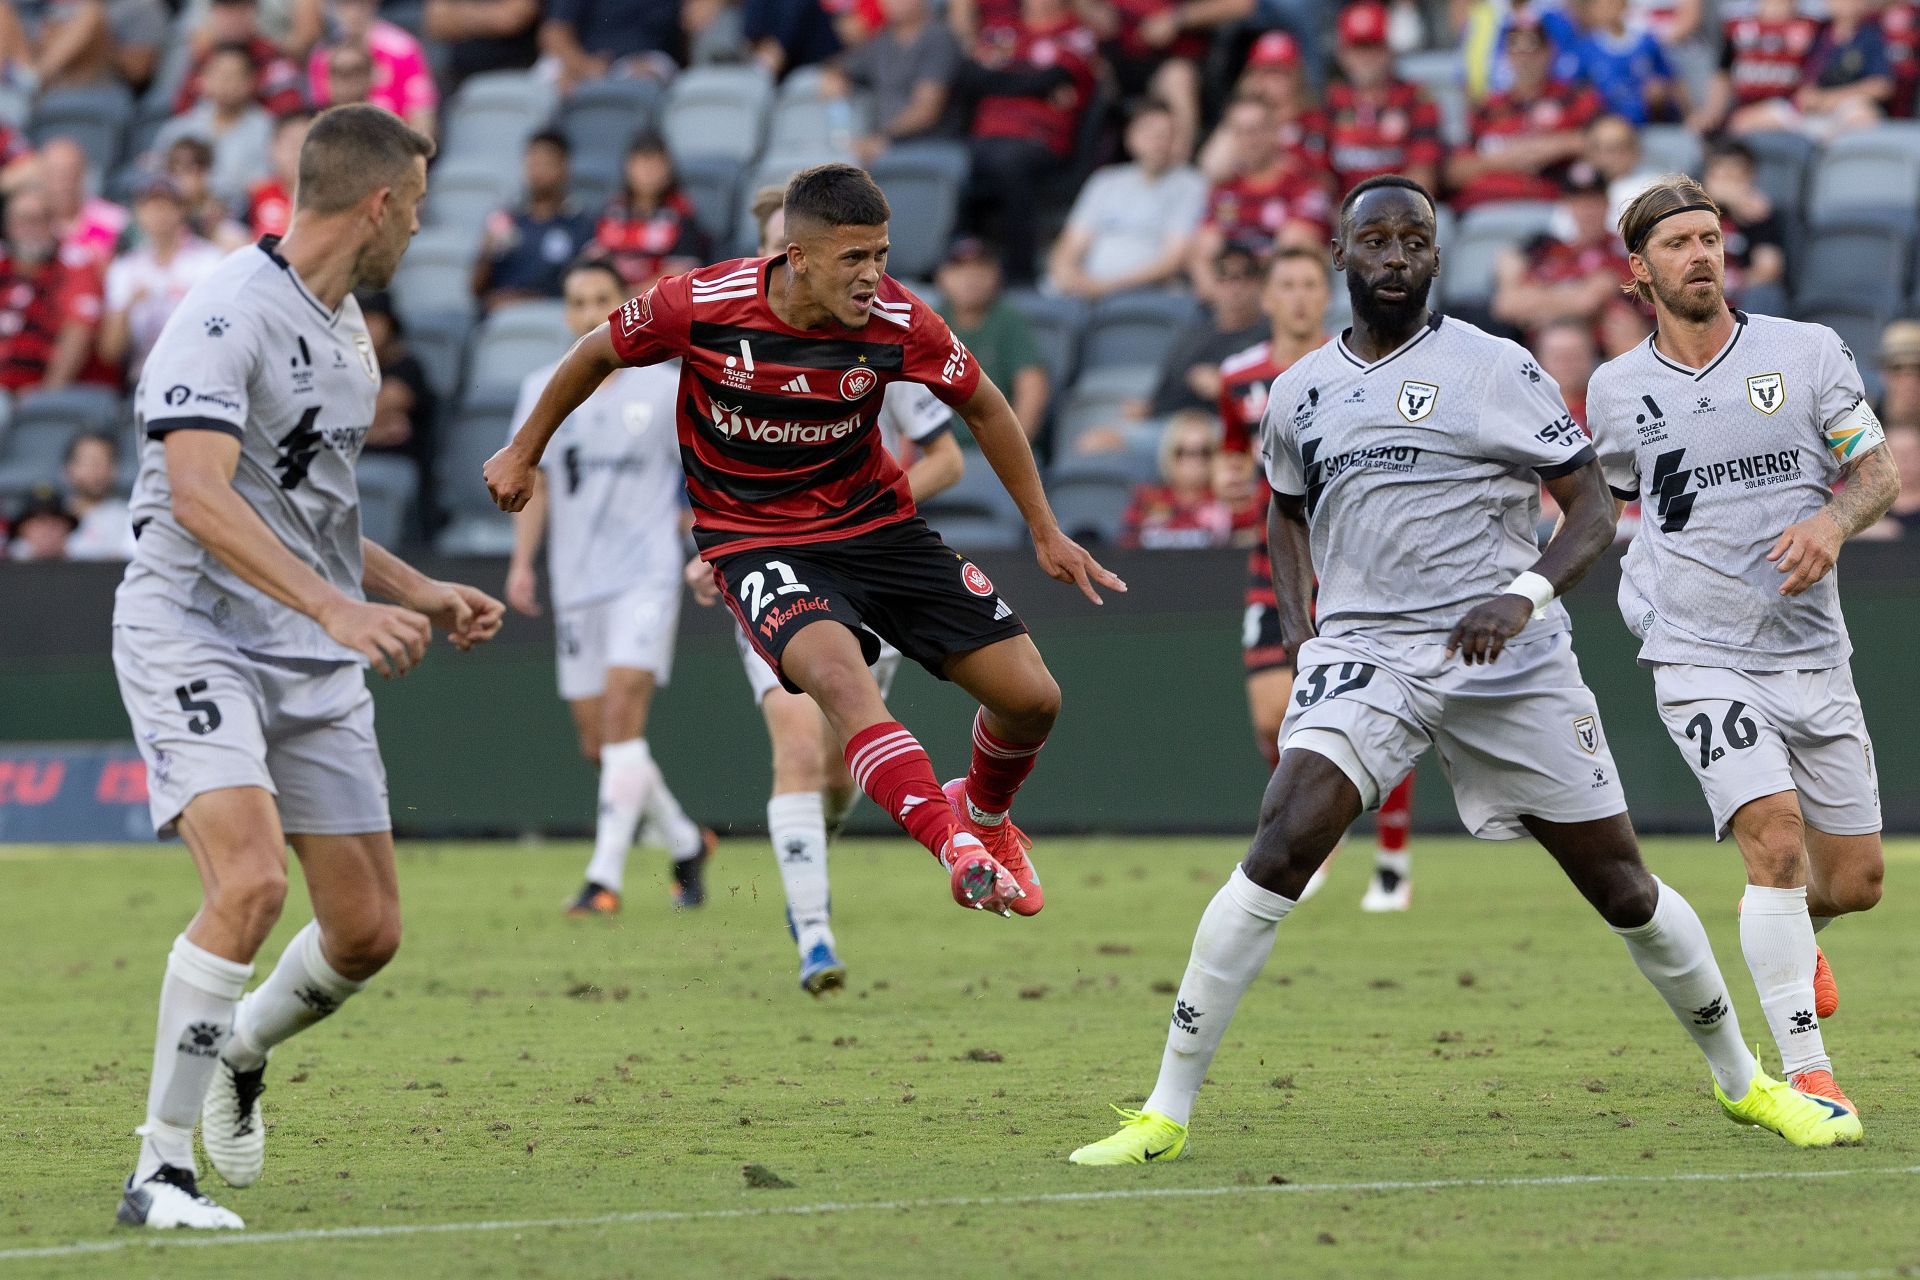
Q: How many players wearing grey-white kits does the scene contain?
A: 5